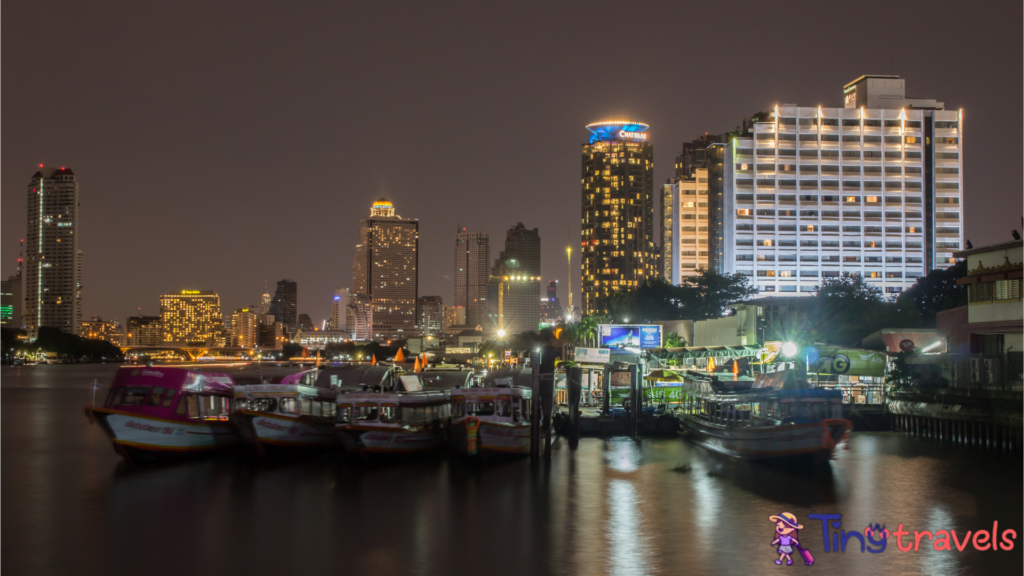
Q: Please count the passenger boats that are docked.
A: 5